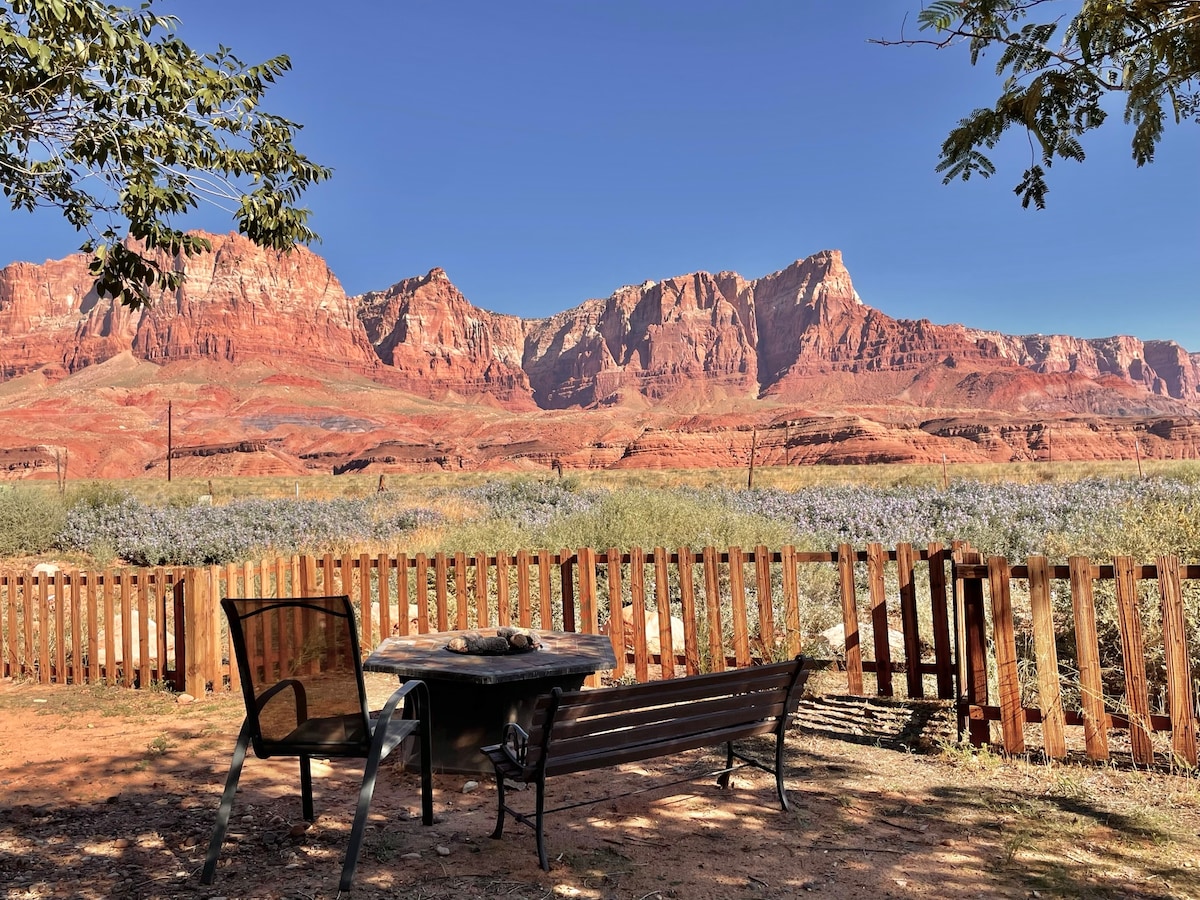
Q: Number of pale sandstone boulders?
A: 5